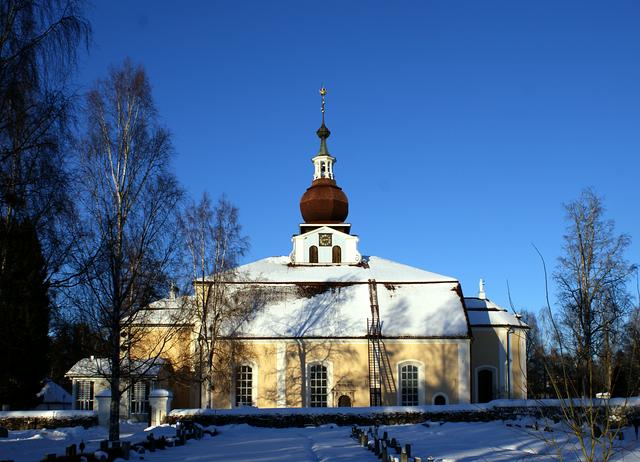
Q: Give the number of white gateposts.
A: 2